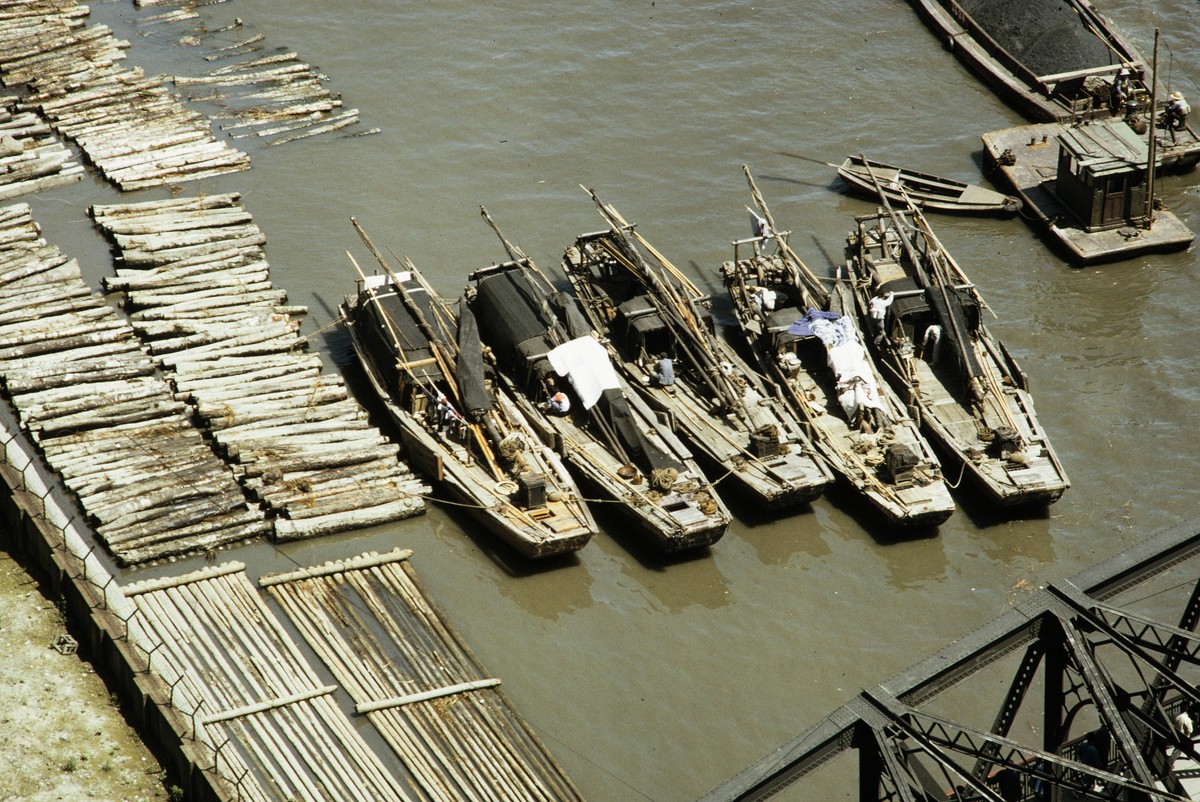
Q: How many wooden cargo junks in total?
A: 5